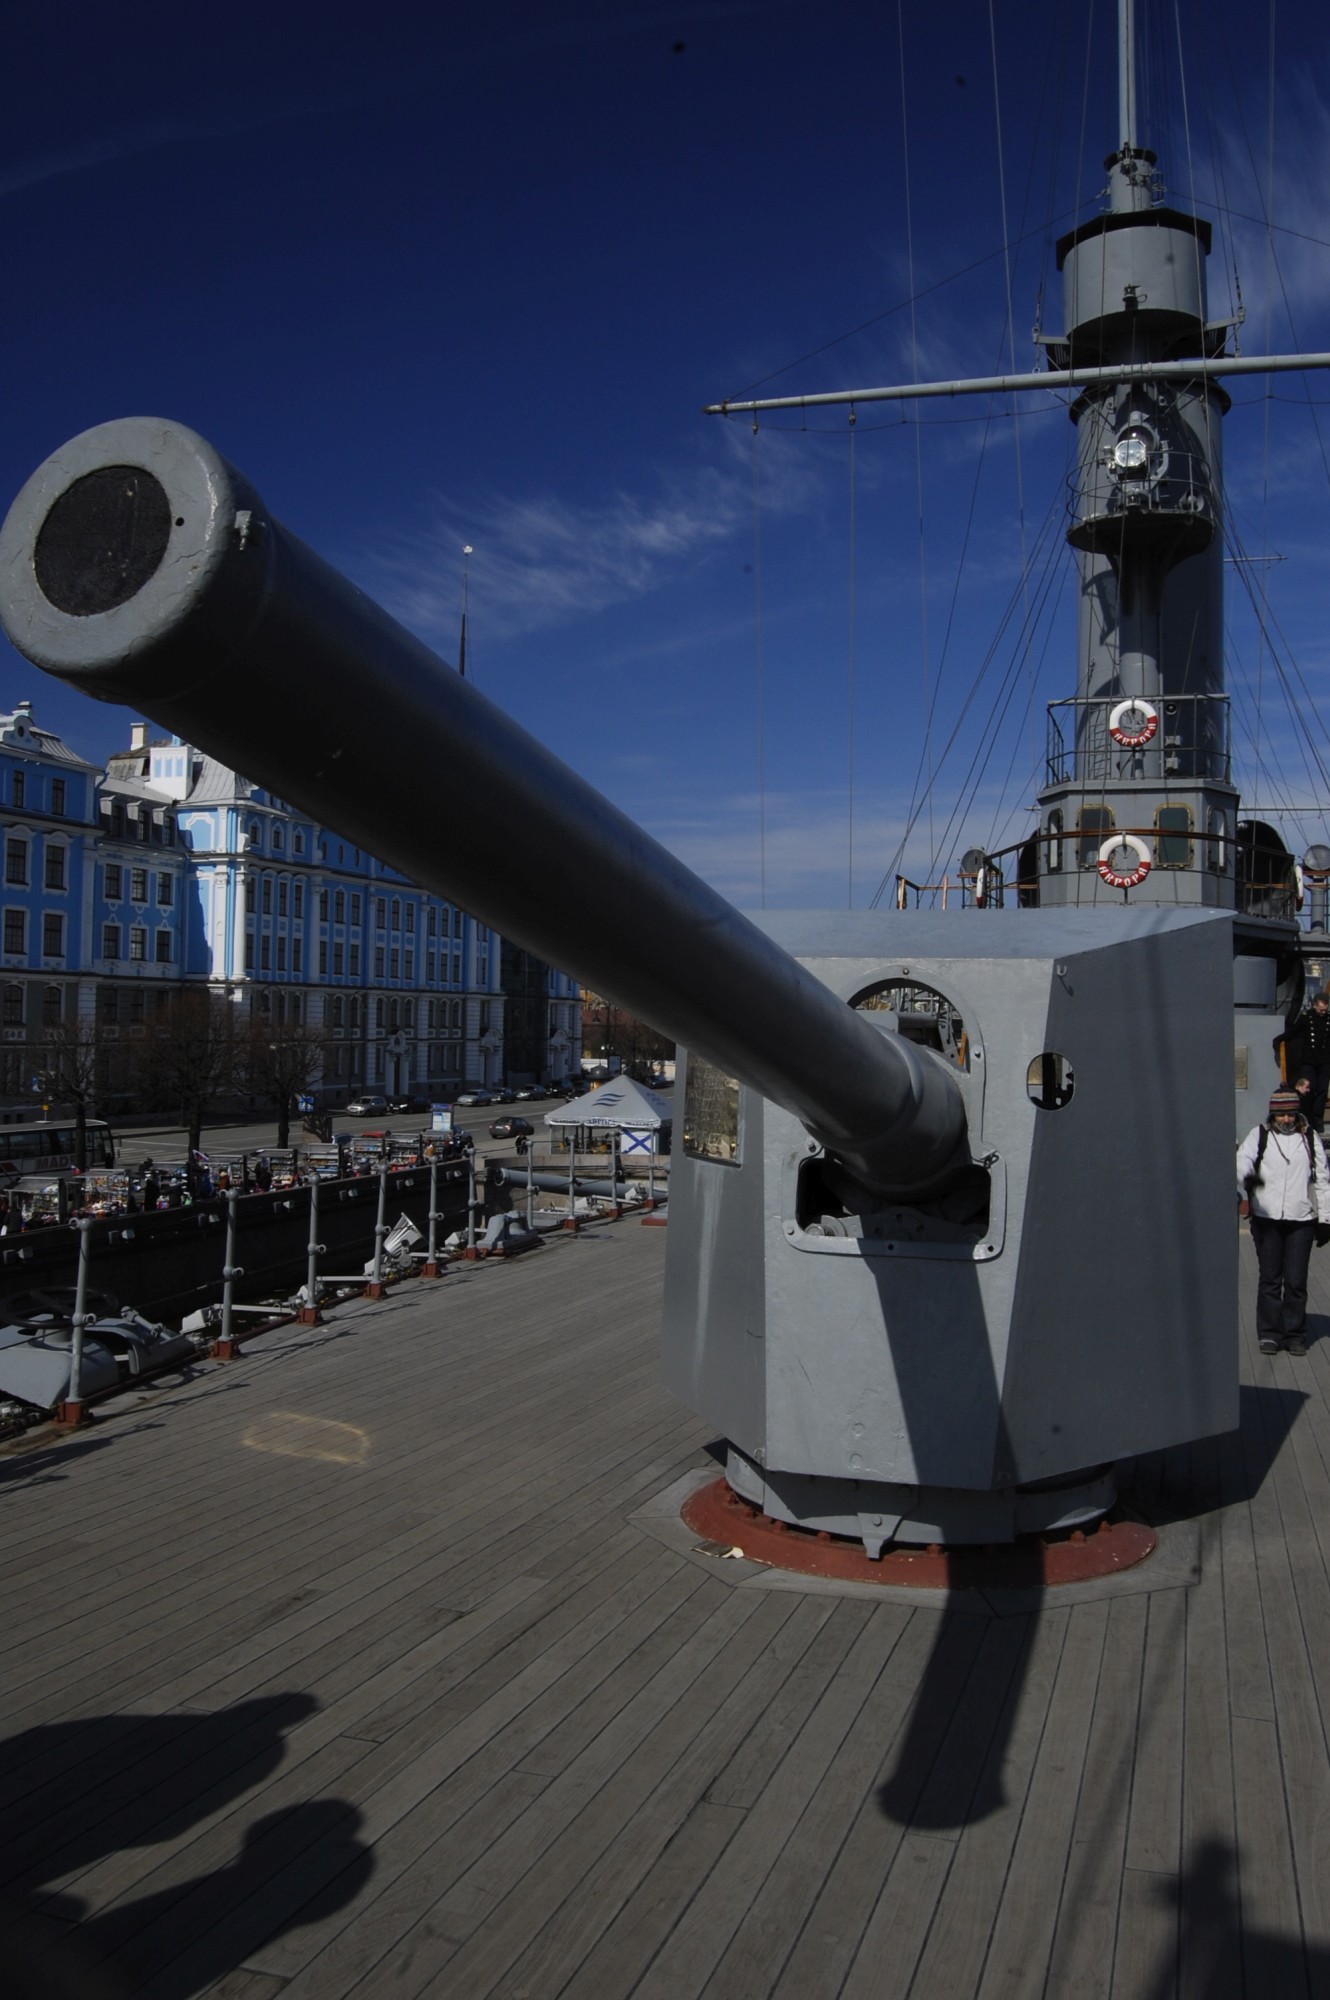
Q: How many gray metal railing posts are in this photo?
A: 10